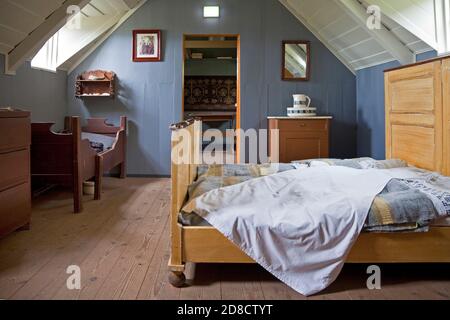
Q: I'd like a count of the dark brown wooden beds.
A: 1